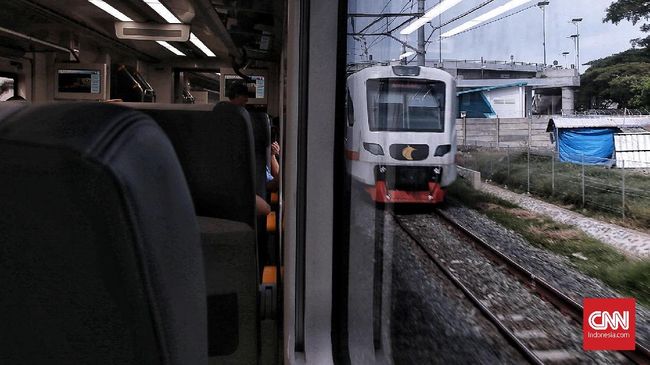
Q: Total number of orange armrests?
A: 3